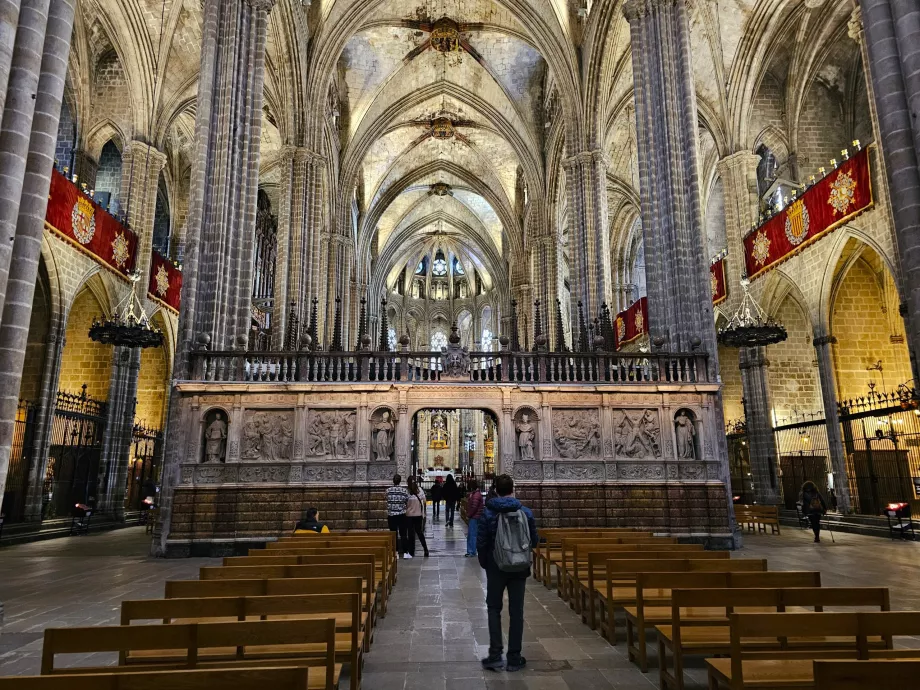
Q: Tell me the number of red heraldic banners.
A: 5